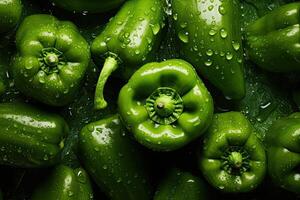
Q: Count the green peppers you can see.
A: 13